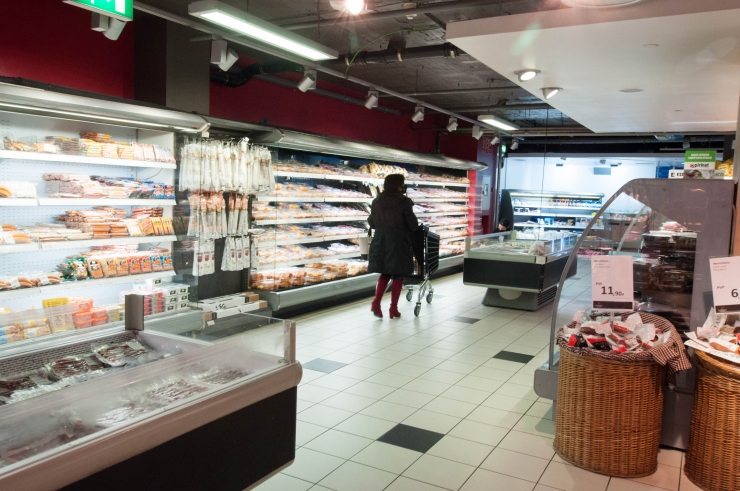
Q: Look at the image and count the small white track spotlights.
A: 9